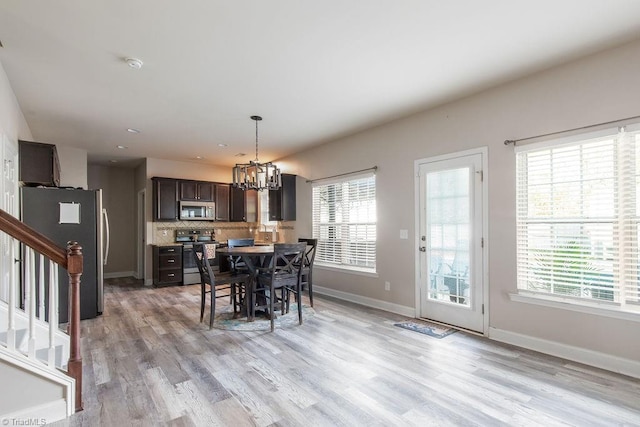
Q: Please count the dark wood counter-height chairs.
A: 4